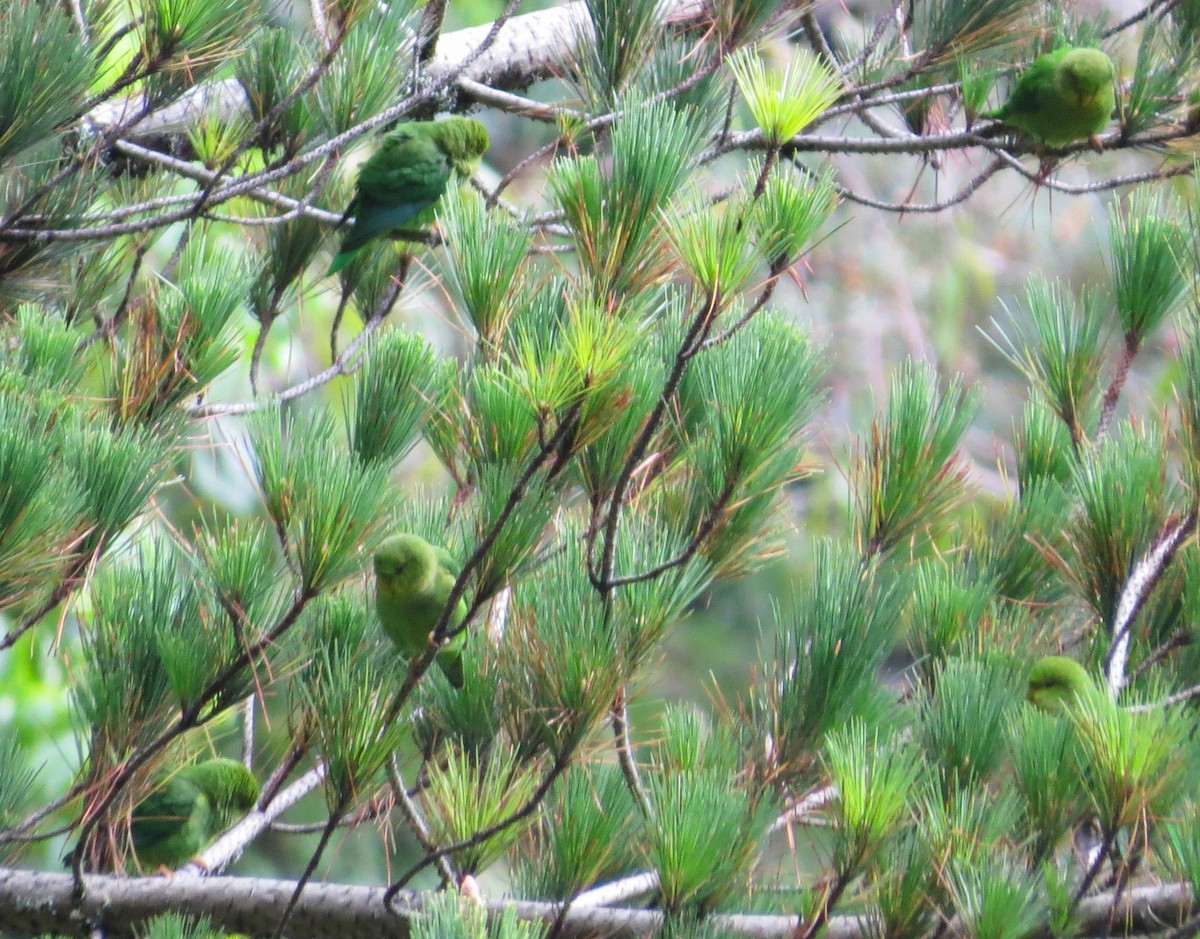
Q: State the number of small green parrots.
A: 5